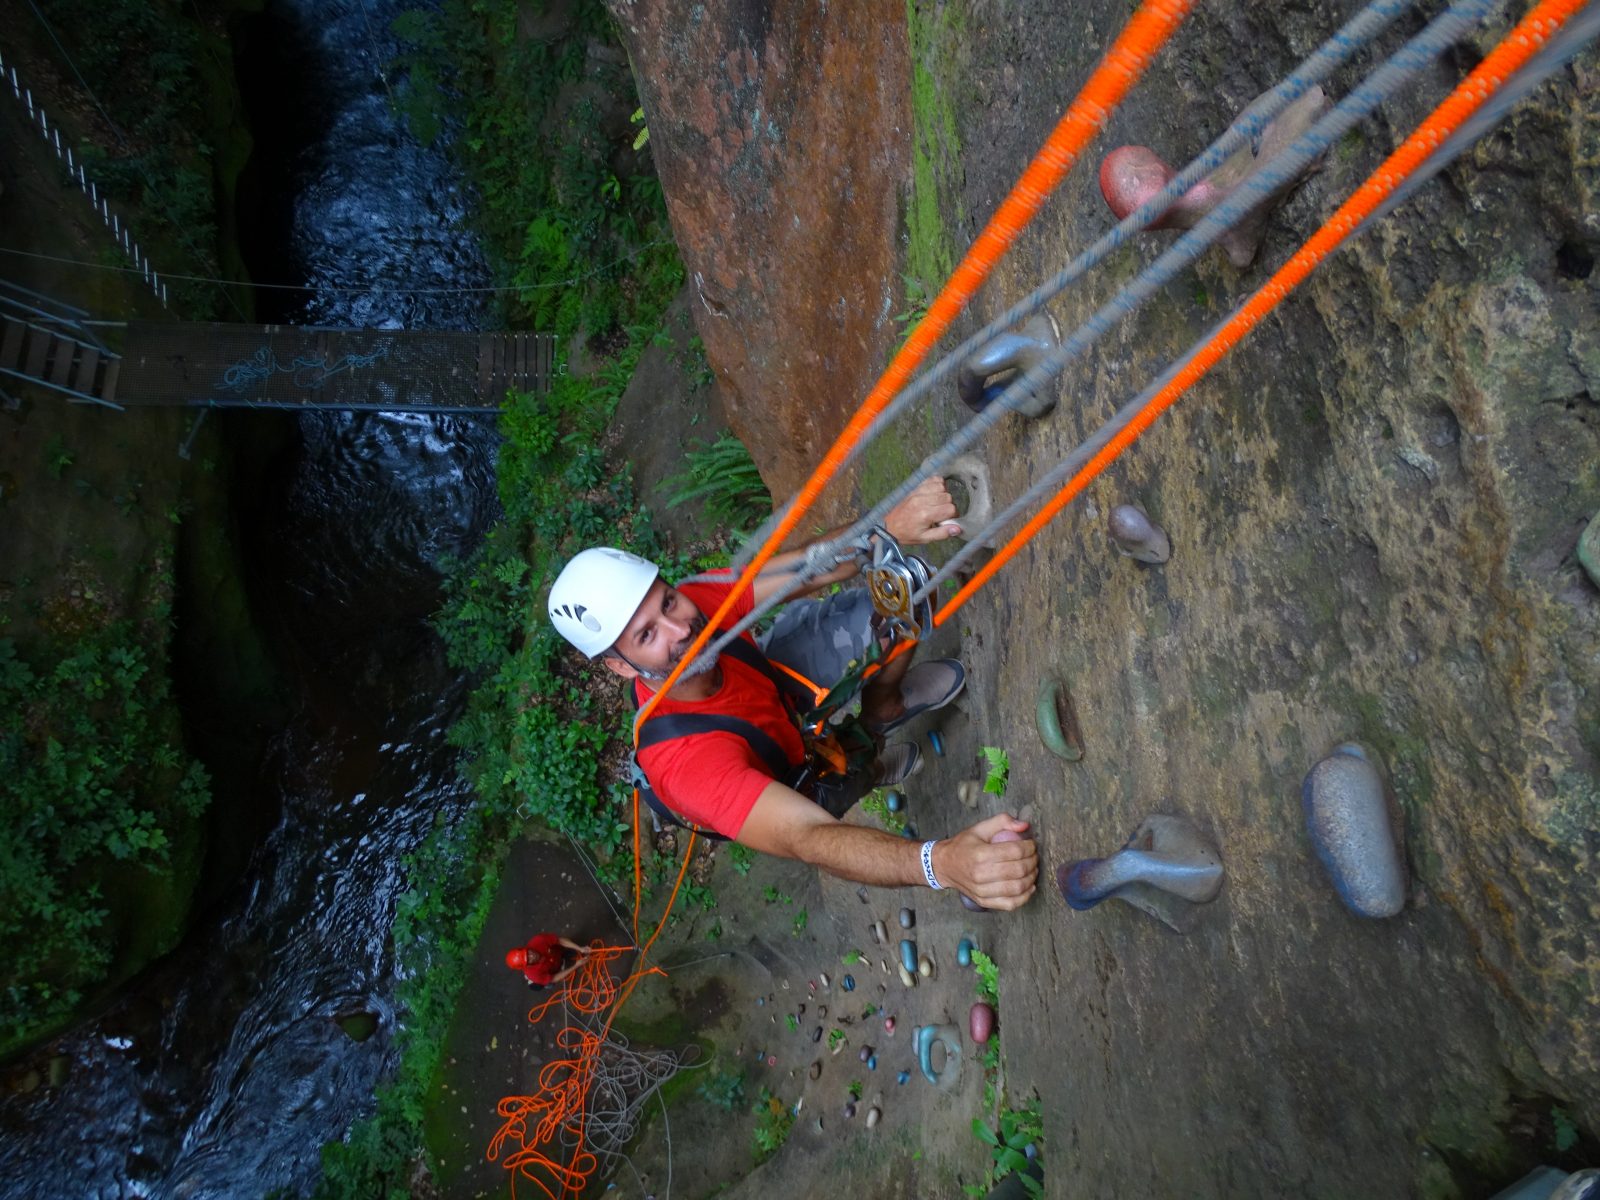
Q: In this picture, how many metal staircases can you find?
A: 1